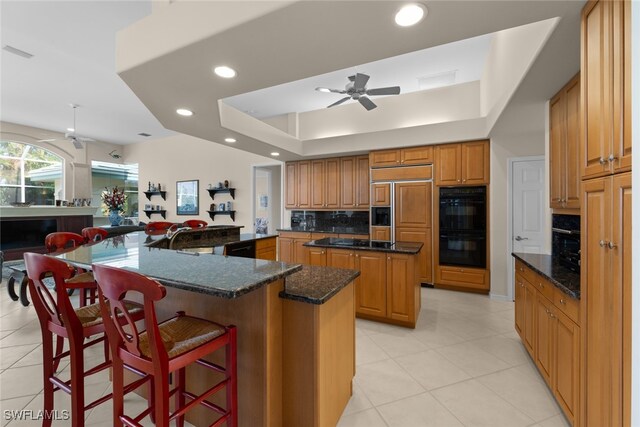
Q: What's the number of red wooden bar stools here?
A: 6